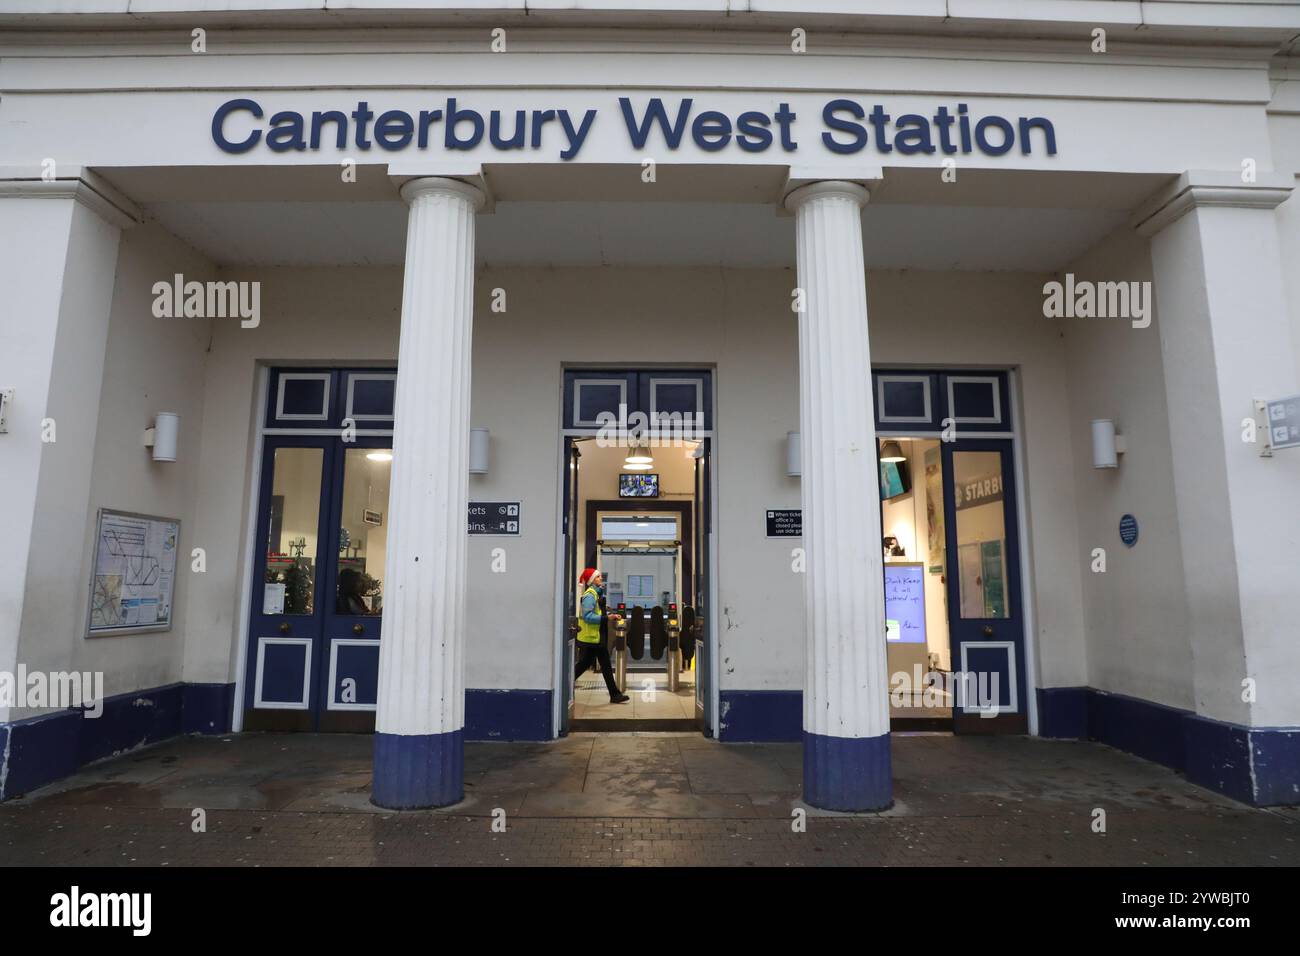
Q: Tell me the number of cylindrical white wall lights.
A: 4